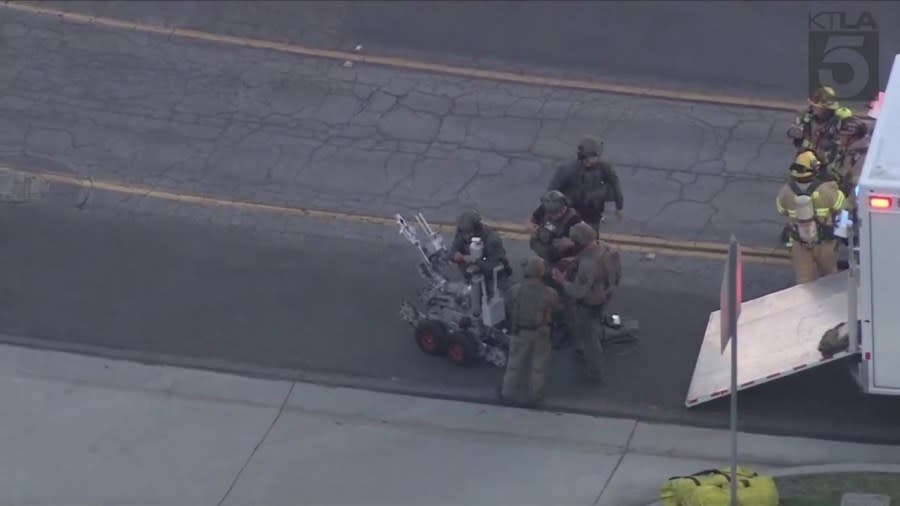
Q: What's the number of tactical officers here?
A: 5